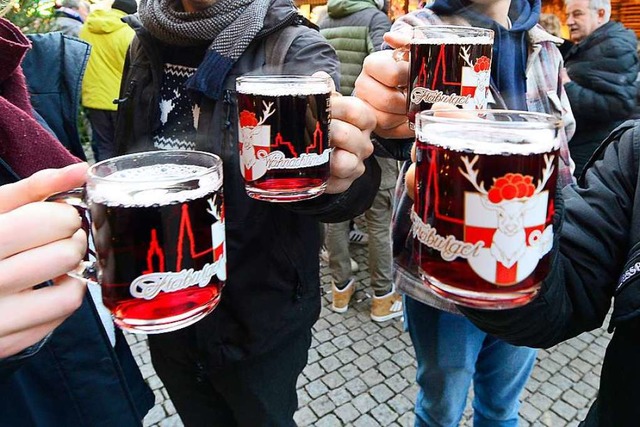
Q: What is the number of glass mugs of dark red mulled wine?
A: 4